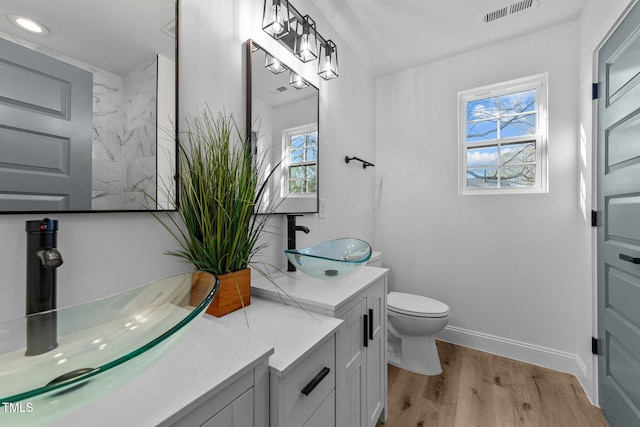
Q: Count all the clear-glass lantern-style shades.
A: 3